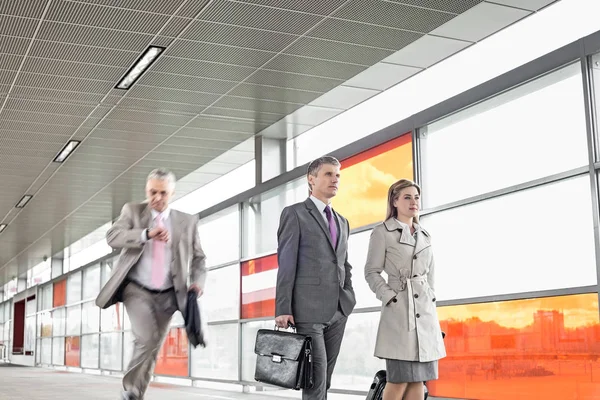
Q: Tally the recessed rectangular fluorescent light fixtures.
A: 4